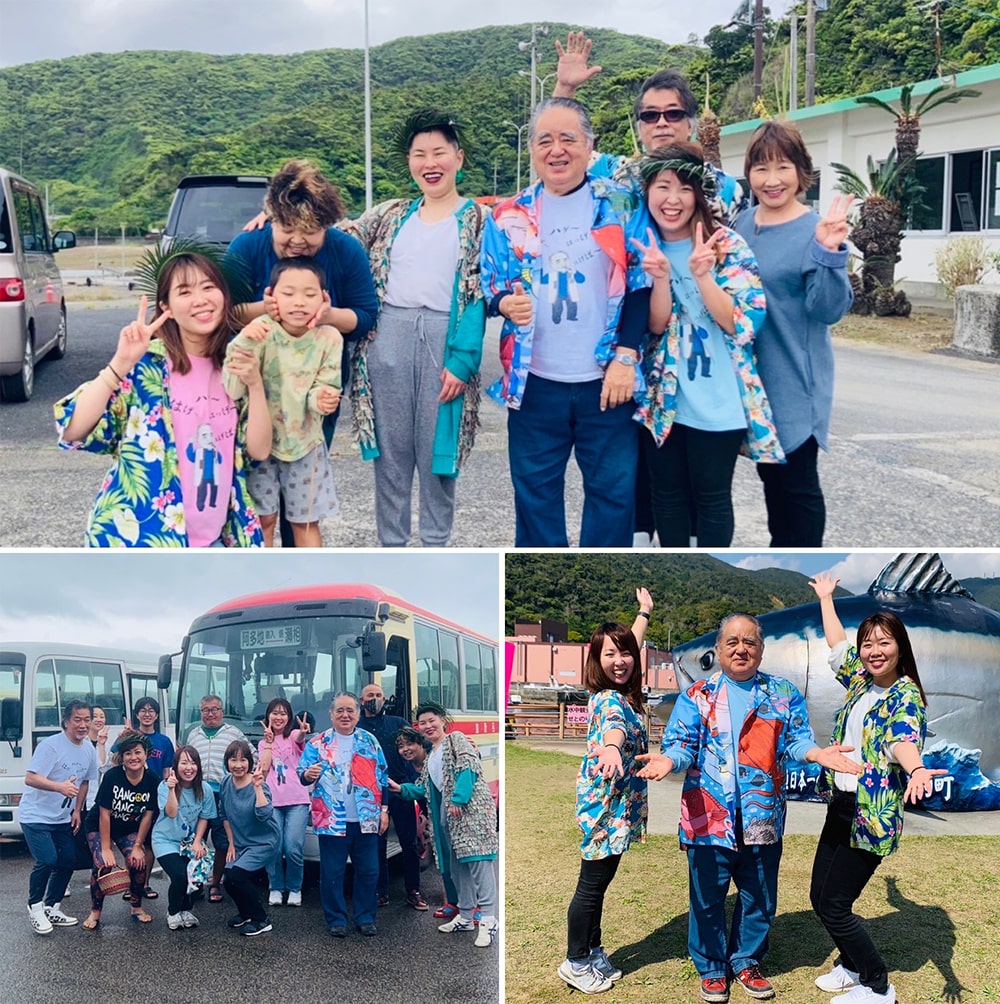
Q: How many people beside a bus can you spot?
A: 12